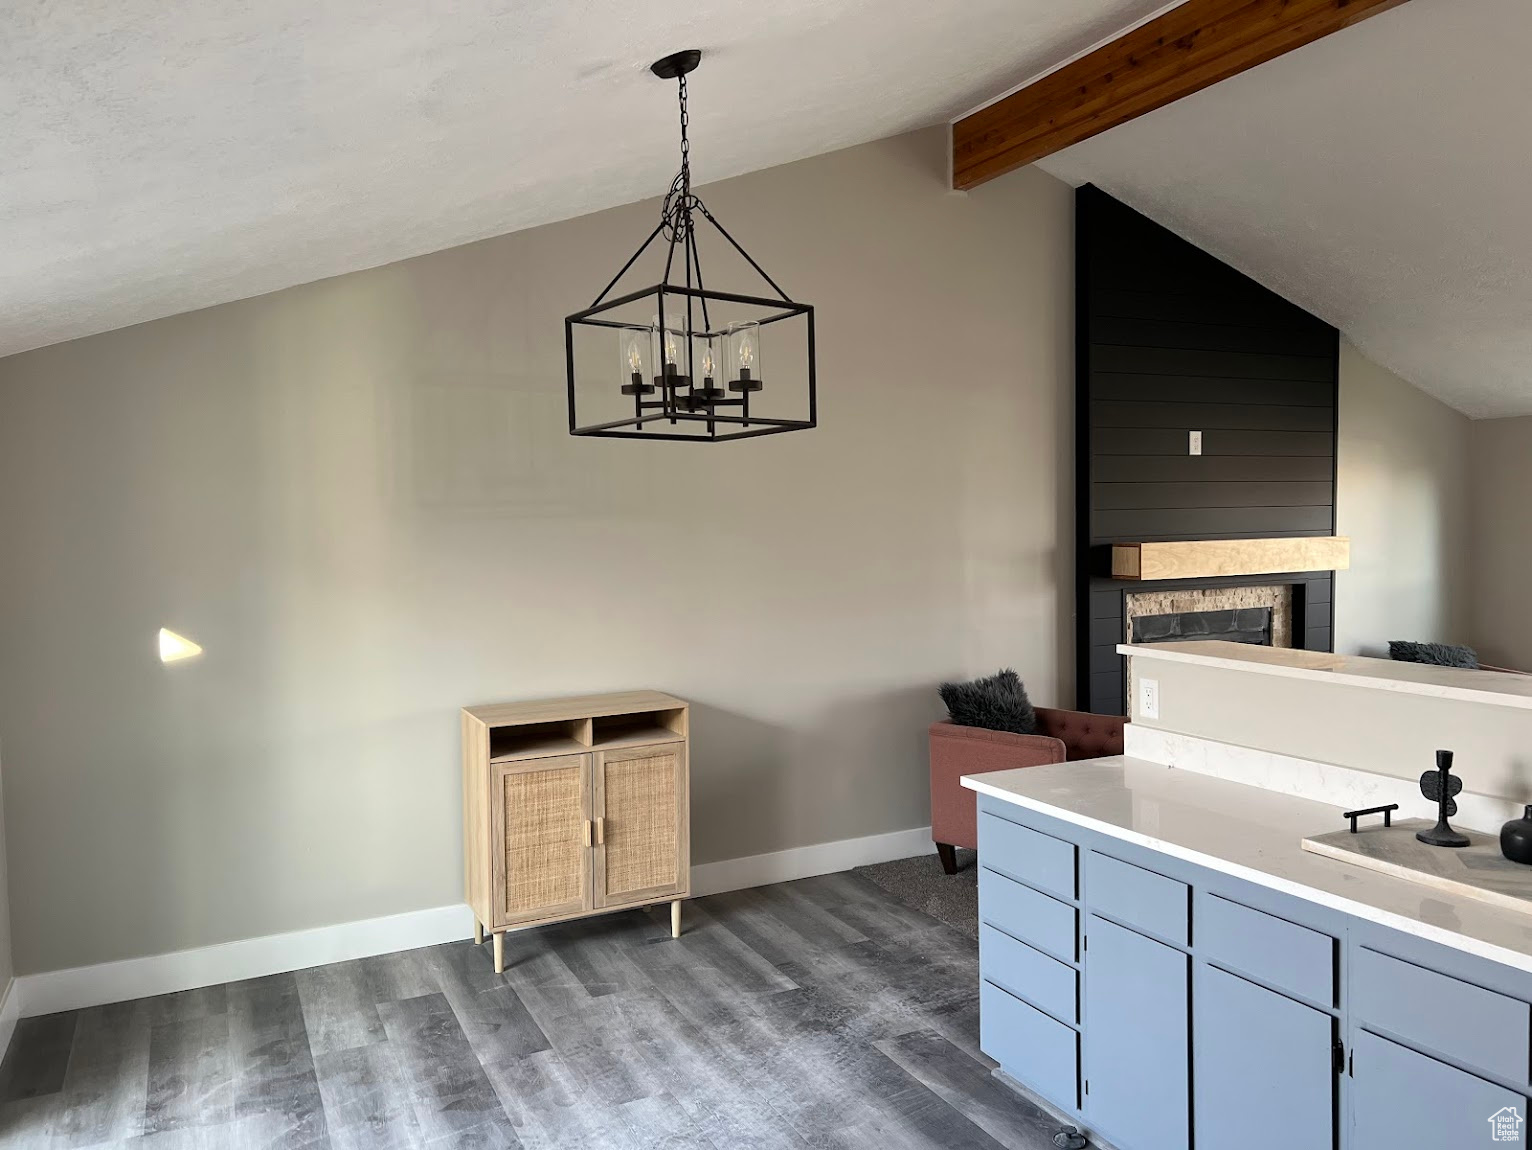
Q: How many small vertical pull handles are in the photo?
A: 2